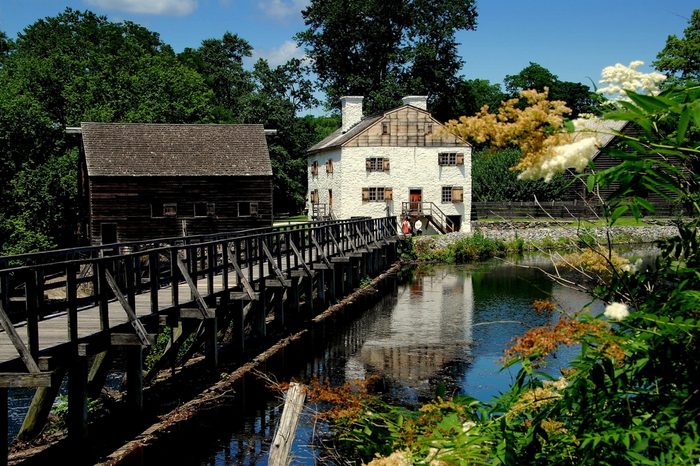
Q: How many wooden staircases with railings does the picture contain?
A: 2